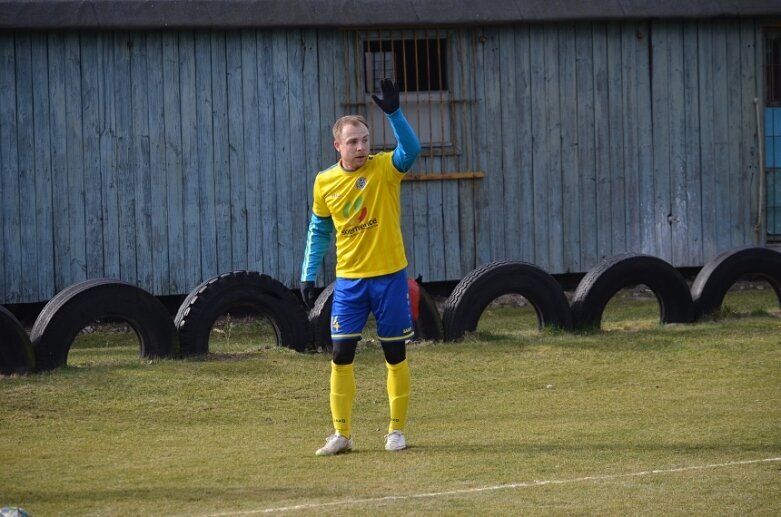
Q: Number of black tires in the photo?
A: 7